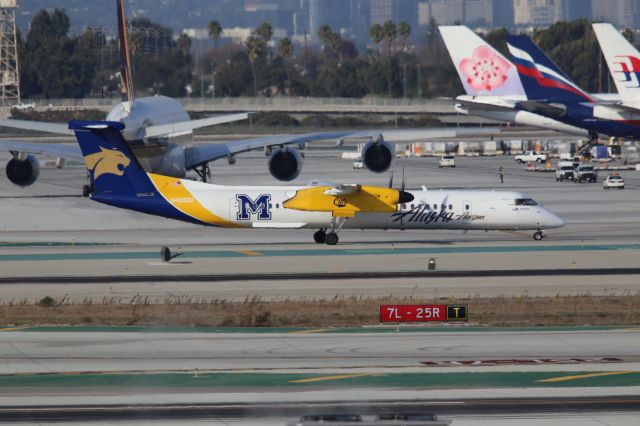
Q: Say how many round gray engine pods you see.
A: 3